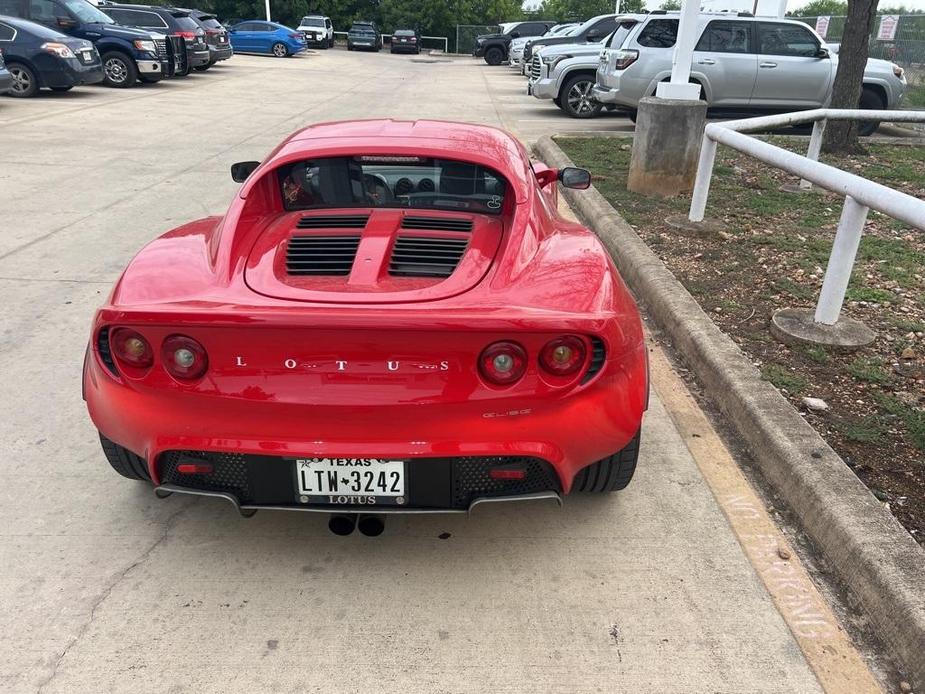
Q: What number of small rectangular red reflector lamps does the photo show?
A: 2